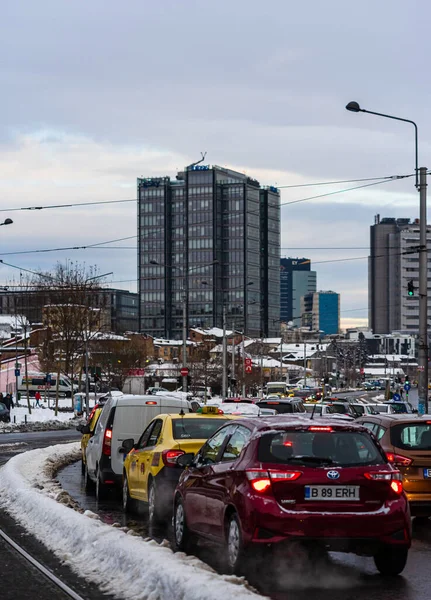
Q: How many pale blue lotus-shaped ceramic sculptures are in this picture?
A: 0